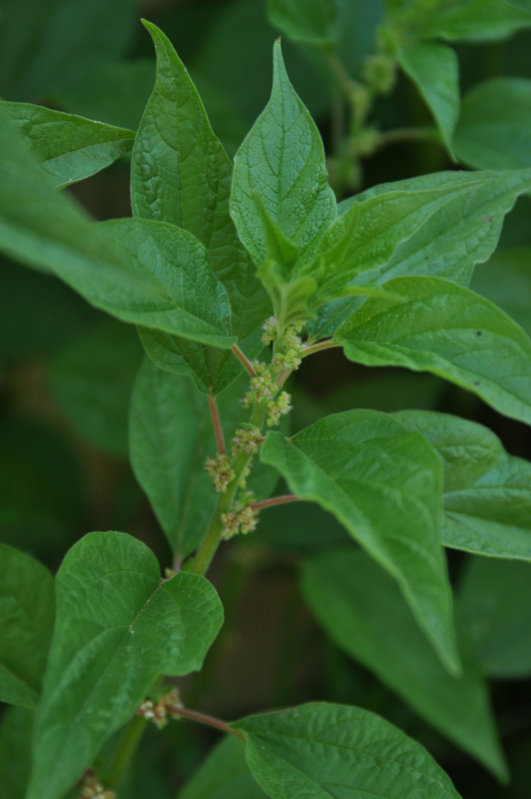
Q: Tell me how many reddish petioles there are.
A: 5